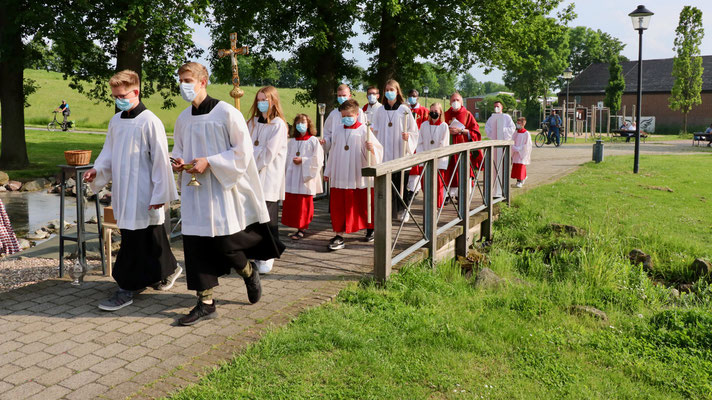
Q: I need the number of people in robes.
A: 13